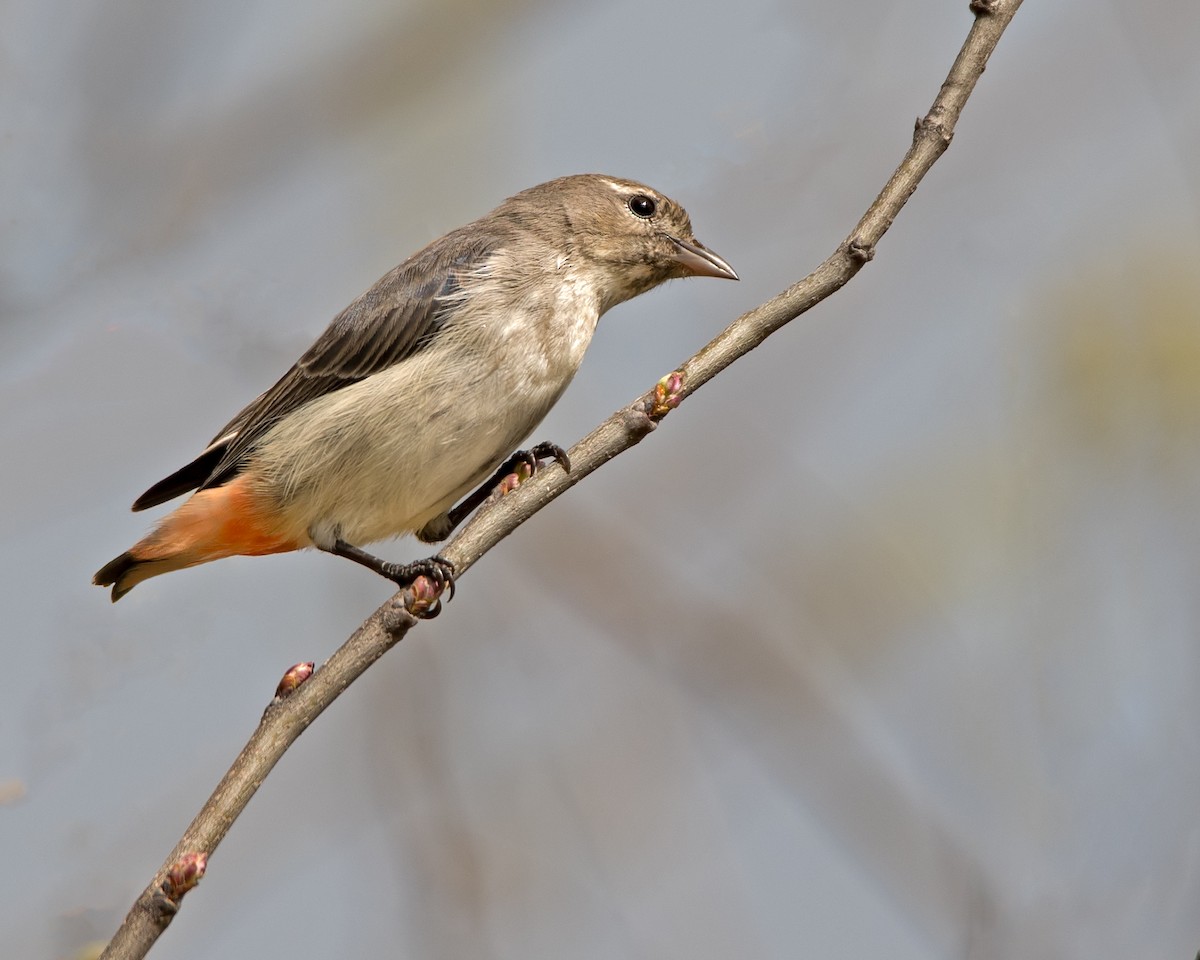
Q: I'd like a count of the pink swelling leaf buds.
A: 5